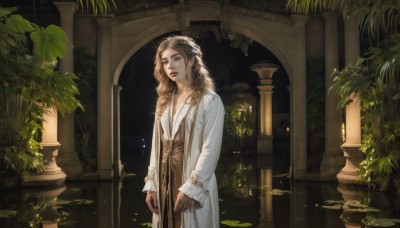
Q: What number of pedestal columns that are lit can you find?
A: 3